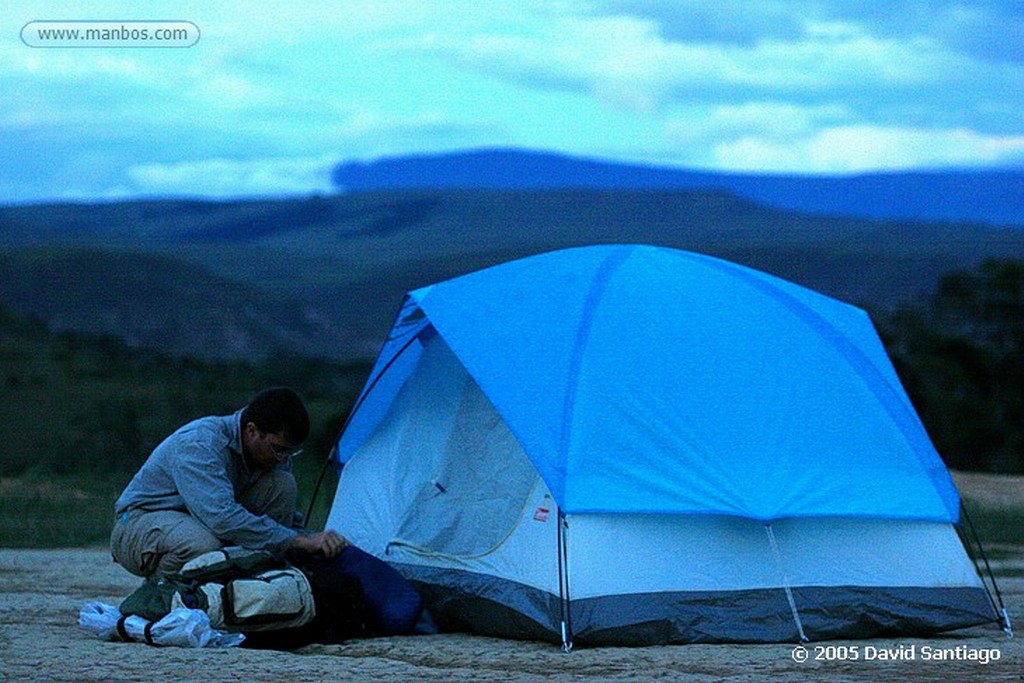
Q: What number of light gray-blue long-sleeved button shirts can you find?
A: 1